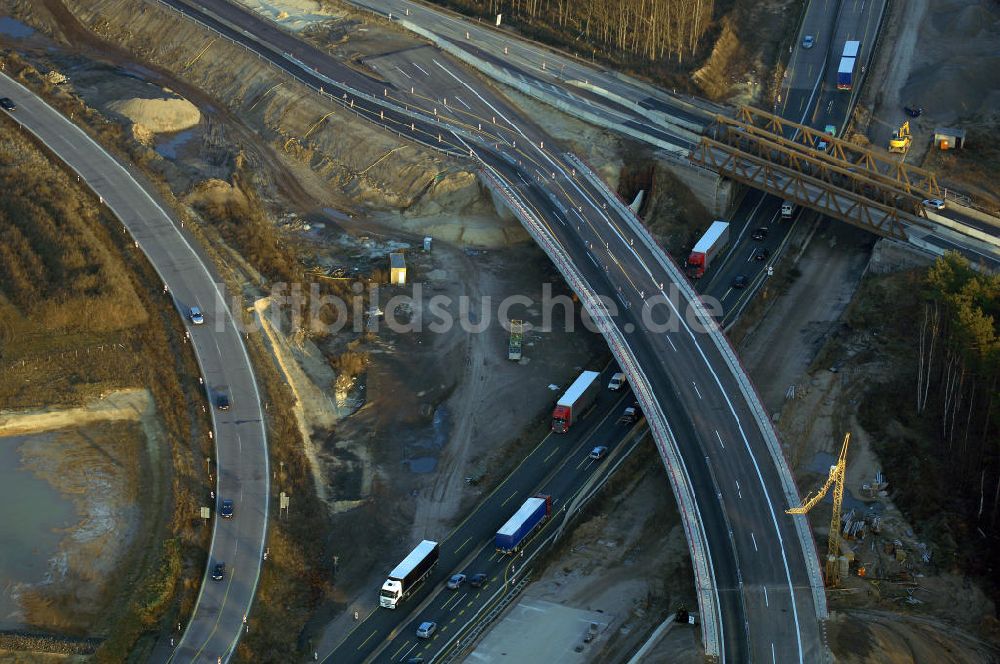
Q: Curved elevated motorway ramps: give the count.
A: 1